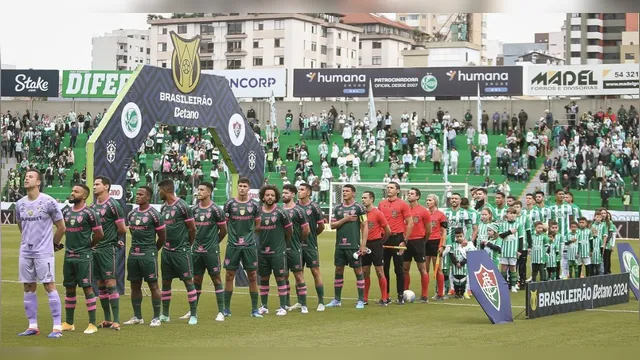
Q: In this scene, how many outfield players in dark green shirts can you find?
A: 10